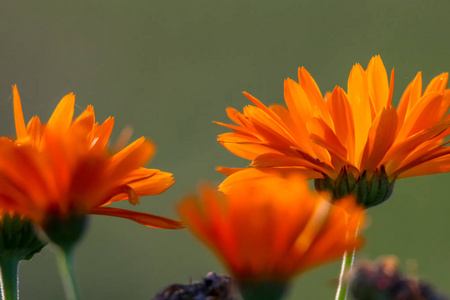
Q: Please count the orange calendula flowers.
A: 4